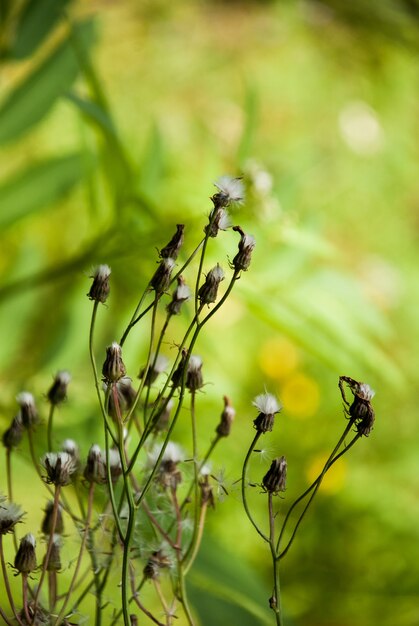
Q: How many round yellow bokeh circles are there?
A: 3